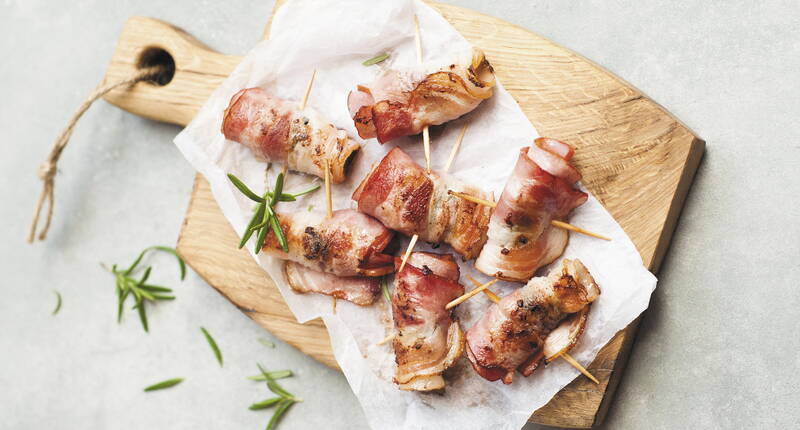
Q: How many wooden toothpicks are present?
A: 7